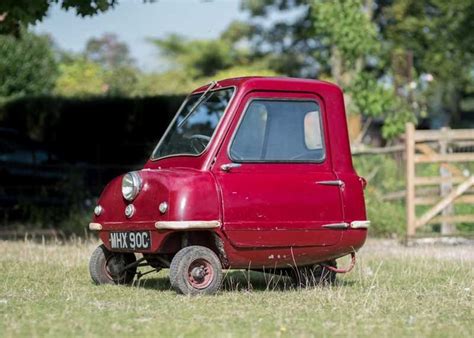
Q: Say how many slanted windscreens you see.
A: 1